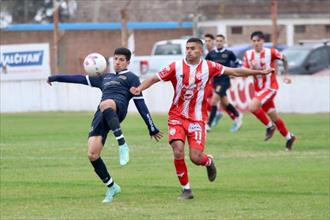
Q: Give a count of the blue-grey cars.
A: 1